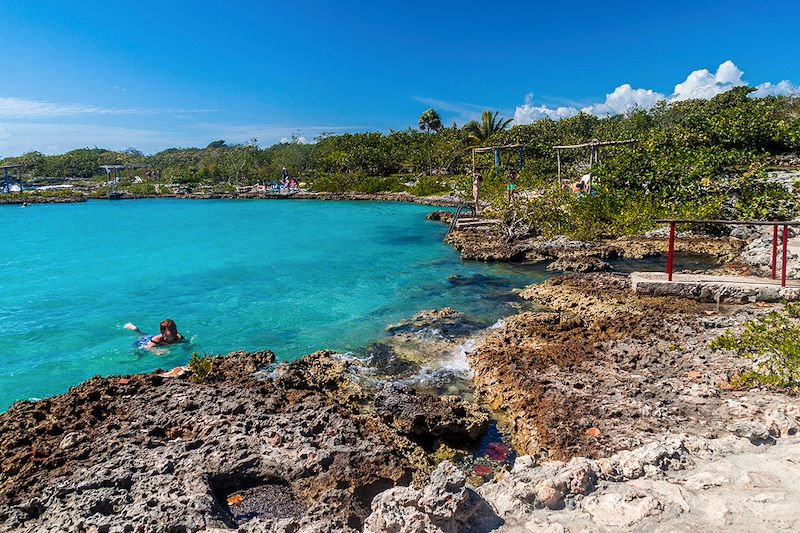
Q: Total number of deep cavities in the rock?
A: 1